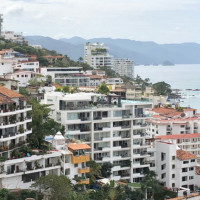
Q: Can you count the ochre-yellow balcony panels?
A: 3